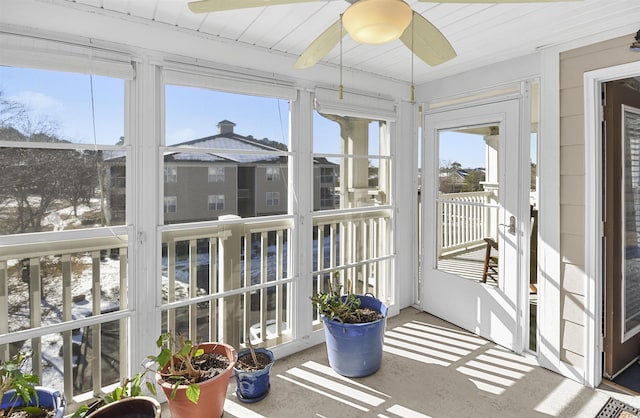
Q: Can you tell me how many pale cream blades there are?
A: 4